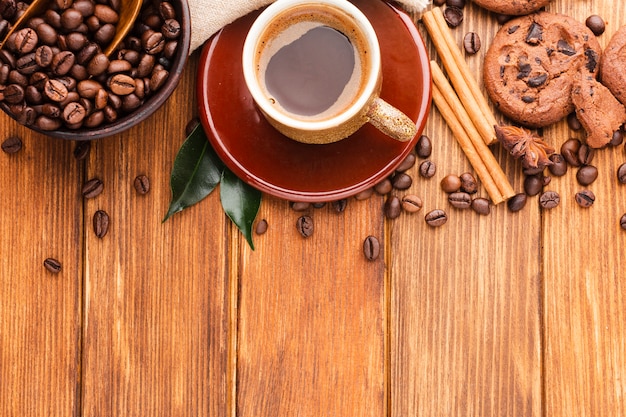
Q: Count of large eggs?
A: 0